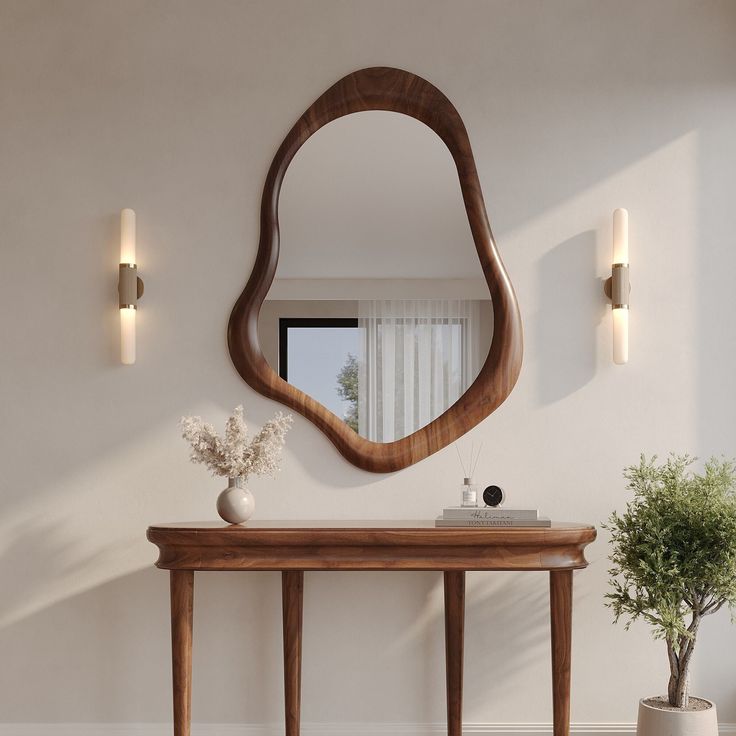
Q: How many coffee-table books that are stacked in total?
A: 2